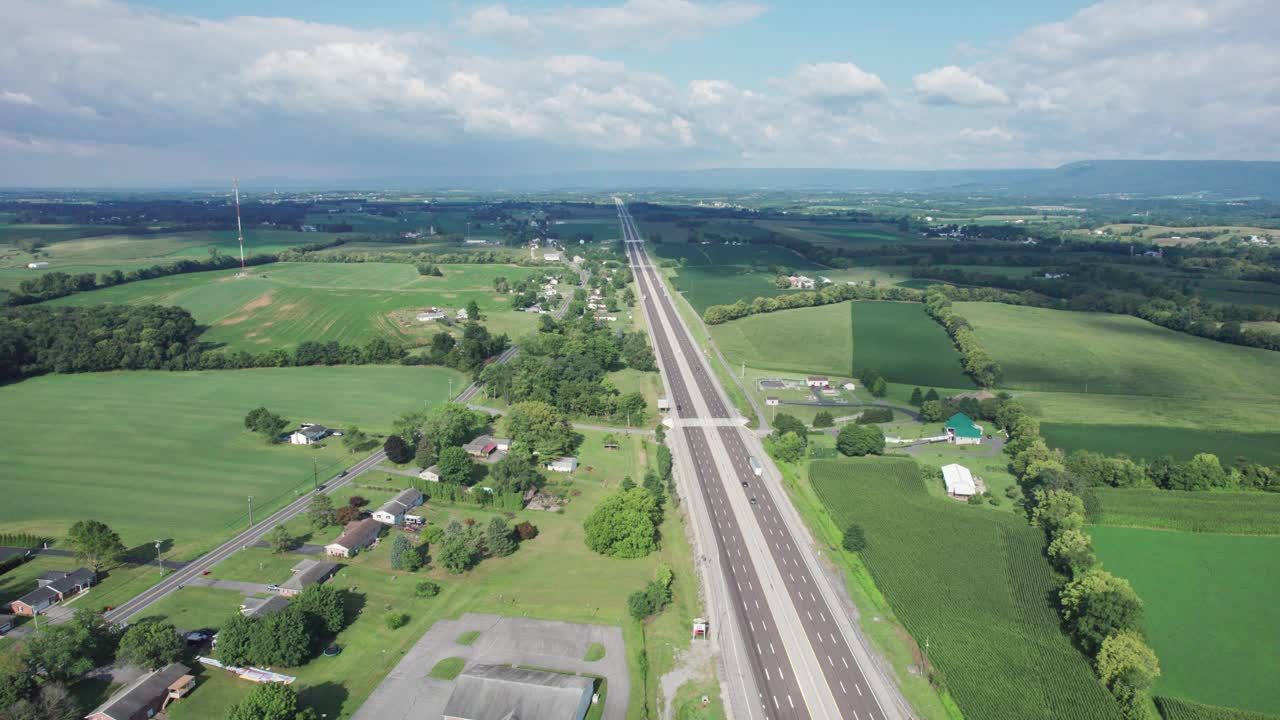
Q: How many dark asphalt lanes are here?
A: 6